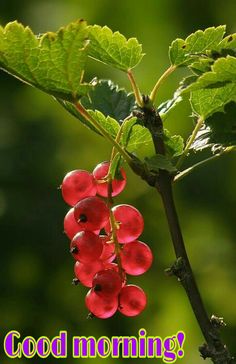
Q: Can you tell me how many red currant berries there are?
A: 13